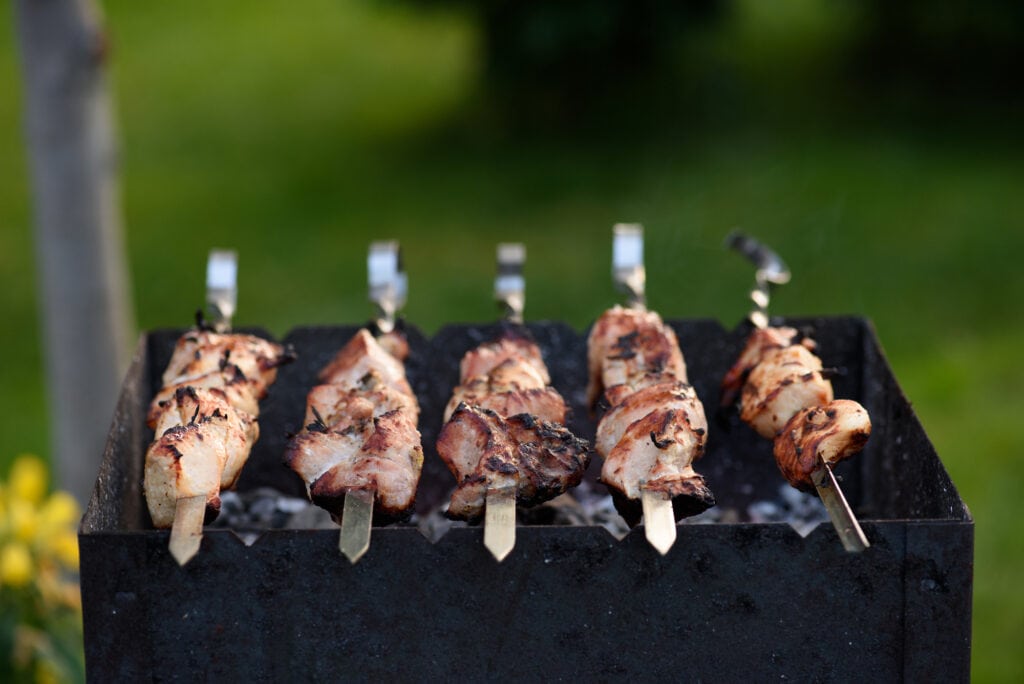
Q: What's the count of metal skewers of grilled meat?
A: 5